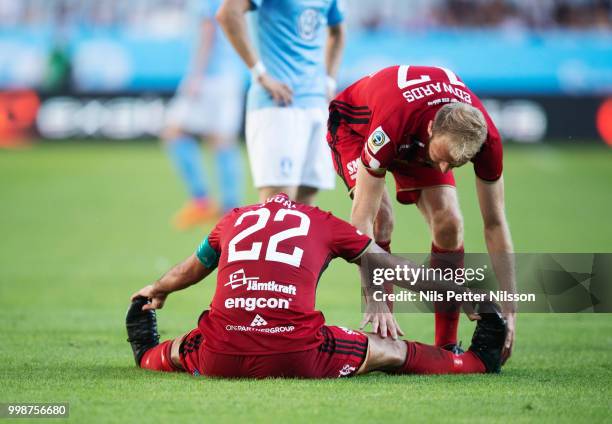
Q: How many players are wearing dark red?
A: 2